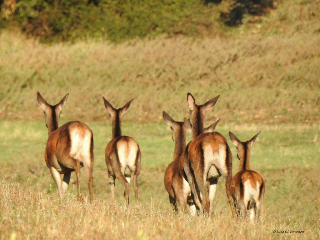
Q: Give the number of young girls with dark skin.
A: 0